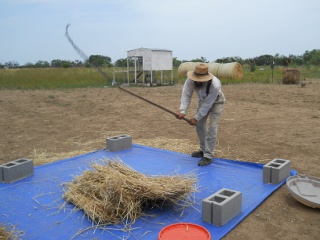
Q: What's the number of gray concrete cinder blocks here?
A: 4